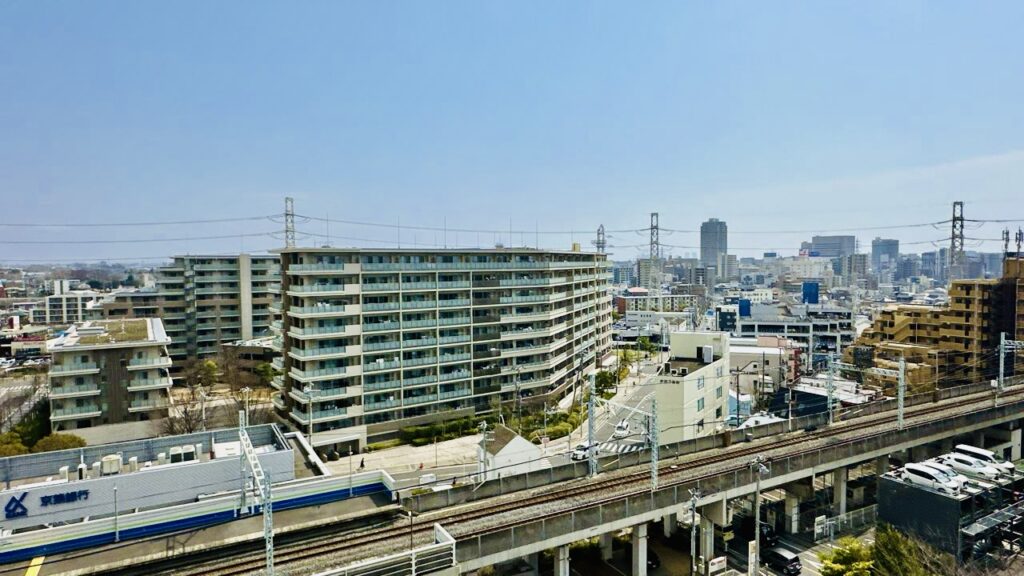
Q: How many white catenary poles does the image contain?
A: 7